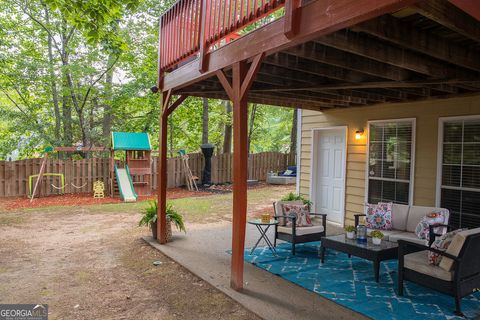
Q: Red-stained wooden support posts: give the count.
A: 2